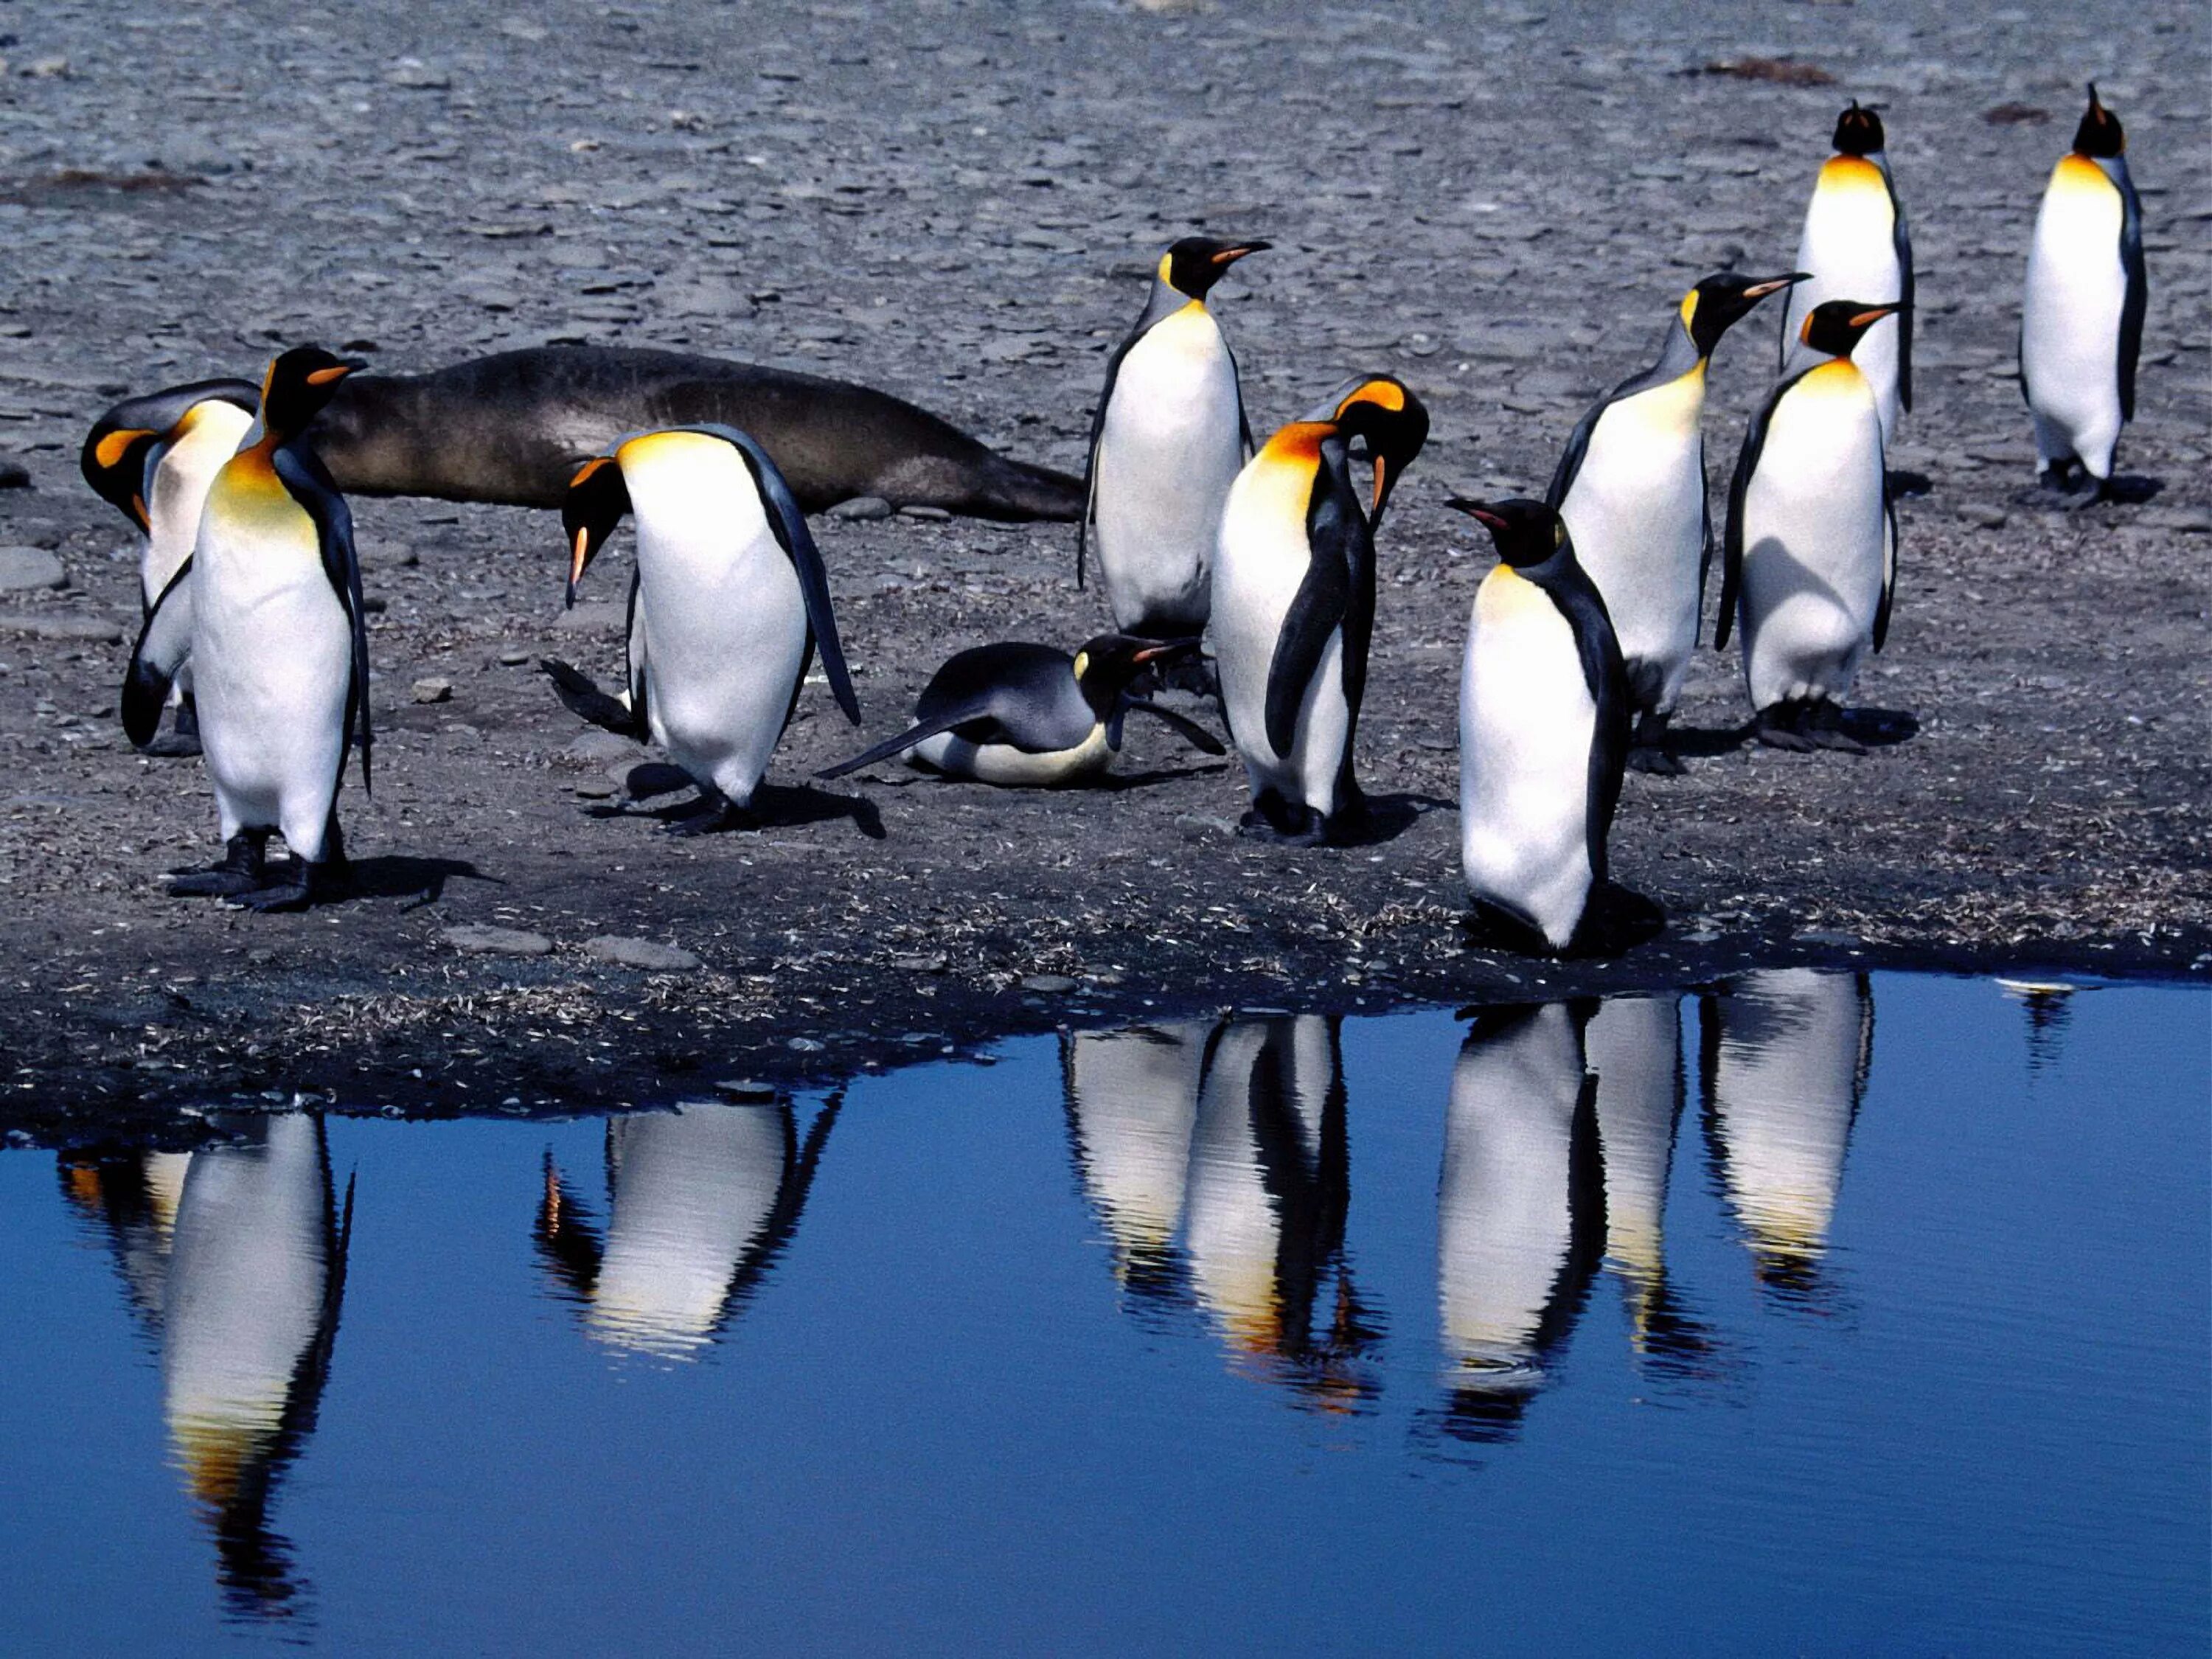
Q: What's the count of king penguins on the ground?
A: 11